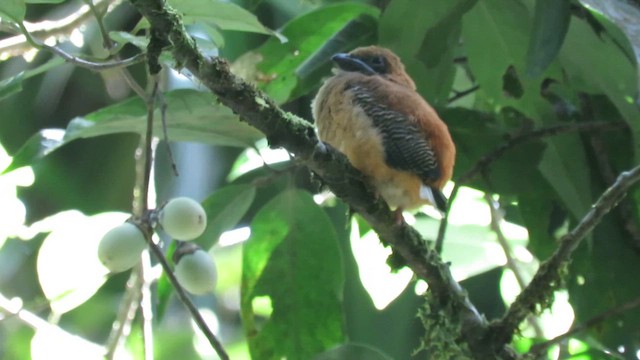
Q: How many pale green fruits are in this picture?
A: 3